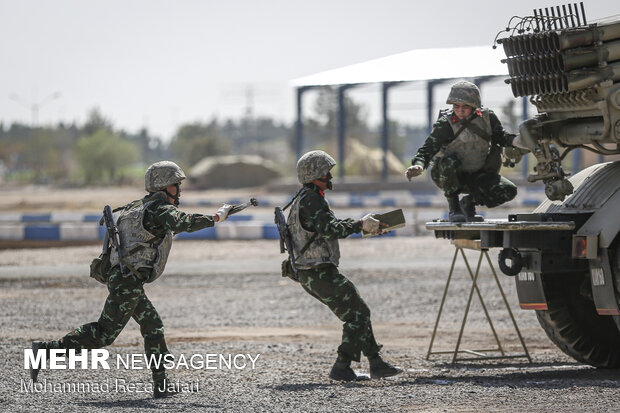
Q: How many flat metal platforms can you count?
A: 1